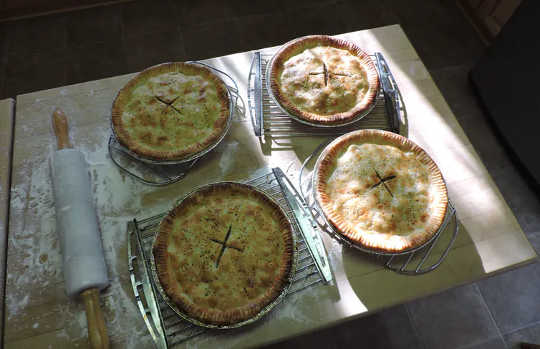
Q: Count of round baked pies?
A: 4